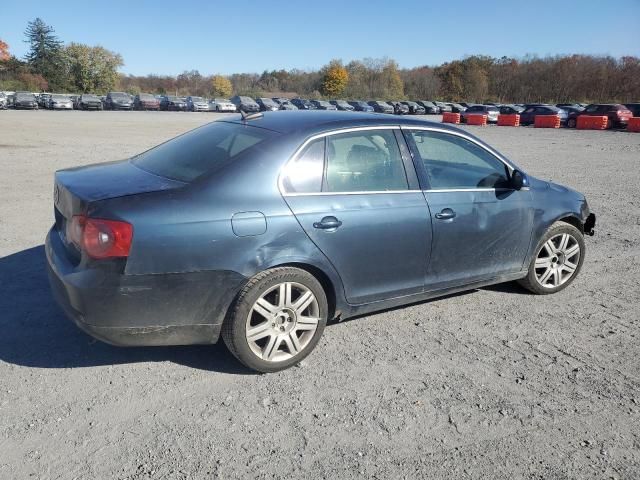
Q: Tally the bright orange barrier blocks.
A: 6